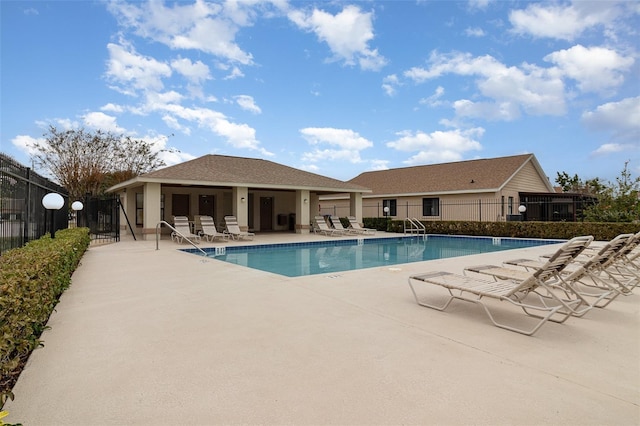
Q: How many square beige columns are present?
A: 4